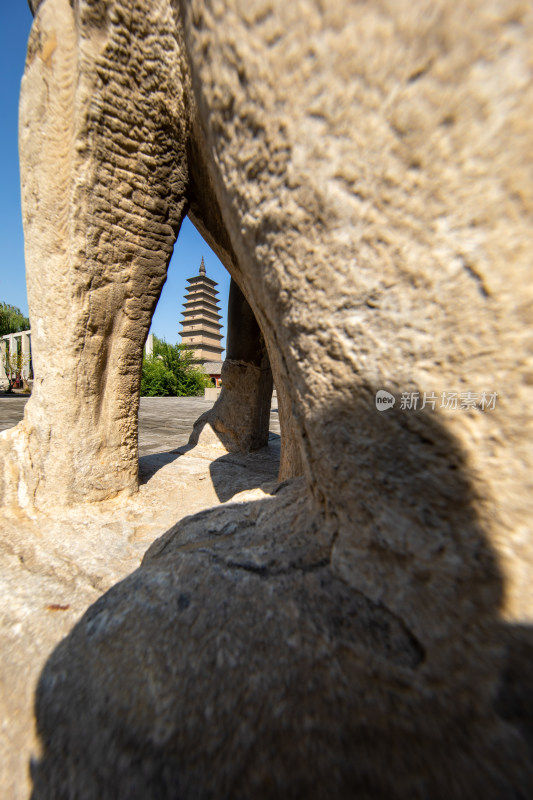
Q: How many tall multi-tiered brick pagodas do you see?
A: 1